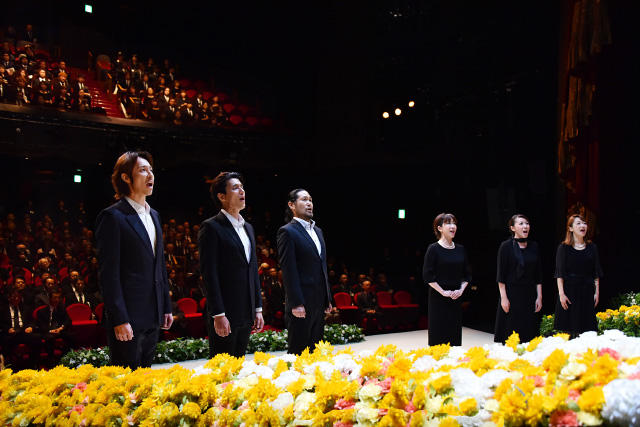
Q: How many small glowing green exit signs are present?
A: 3